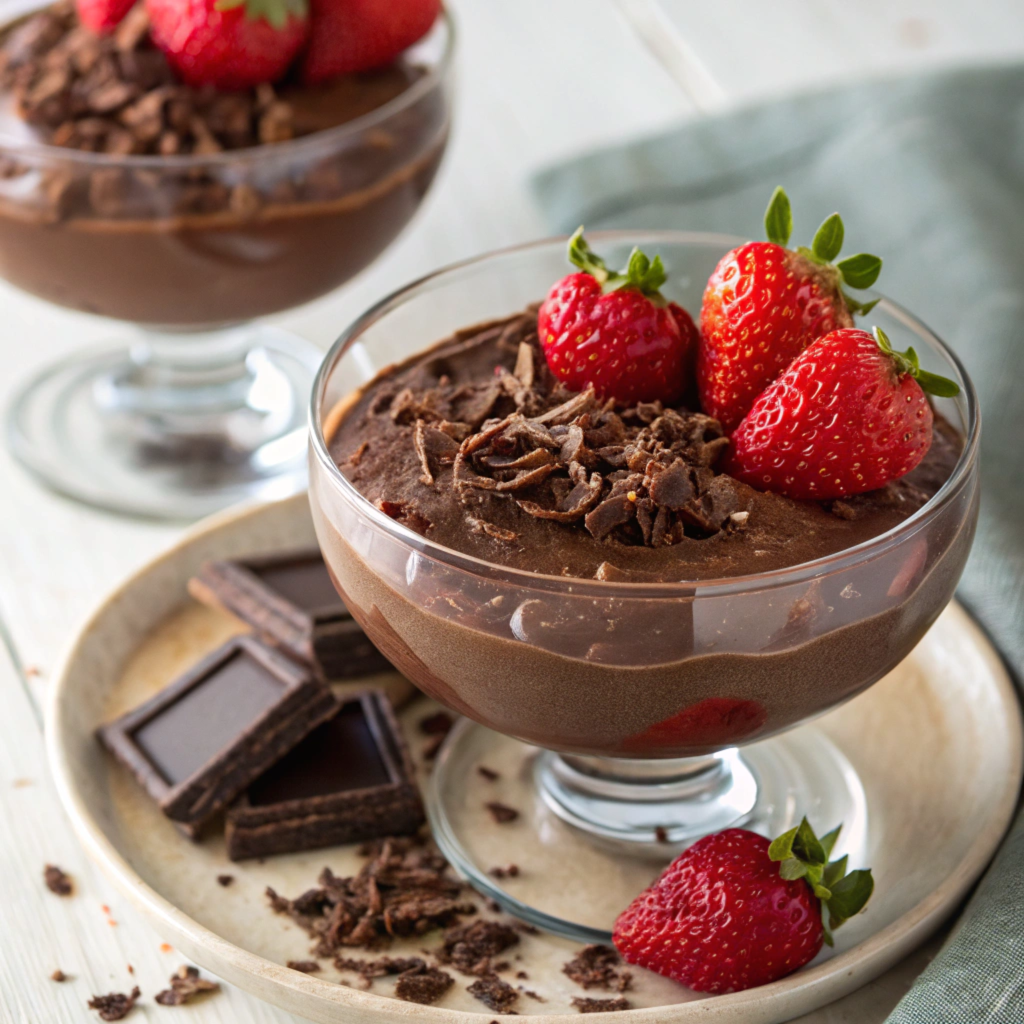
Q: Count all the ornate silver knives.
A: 0